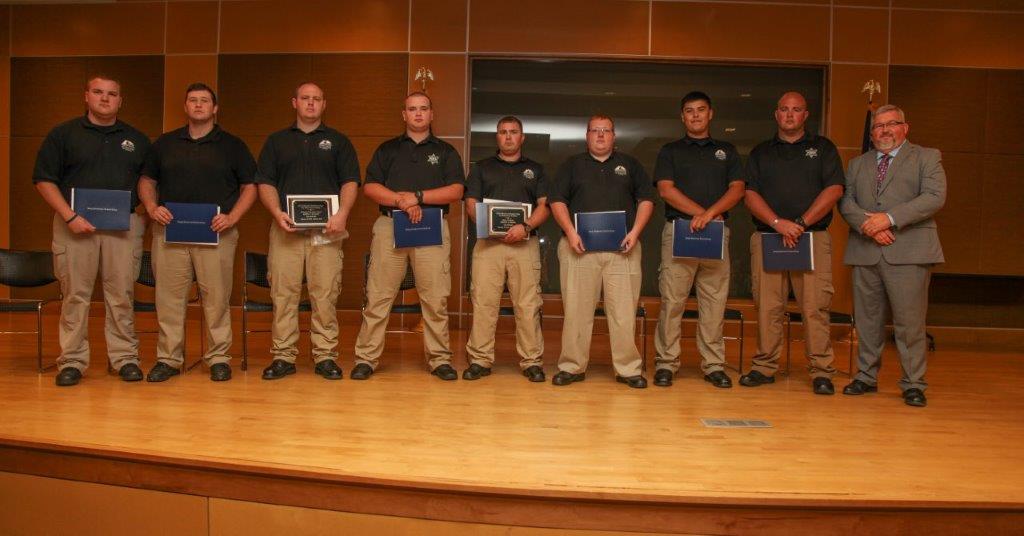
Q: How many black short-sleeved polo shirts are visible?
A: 8